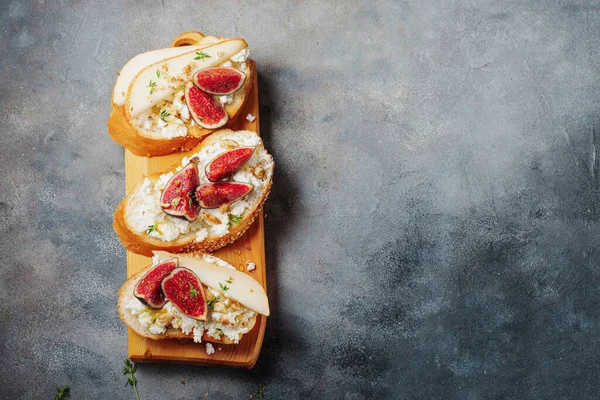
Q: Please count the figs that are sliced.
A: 7